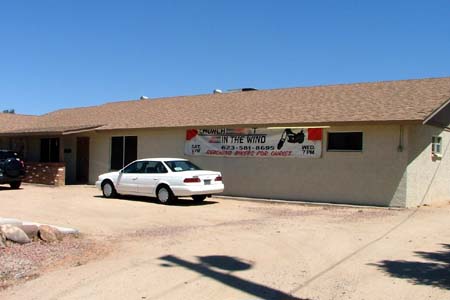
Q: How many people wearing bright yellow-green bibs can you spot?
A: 0